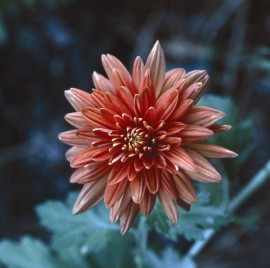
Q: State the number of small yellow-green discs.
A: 1